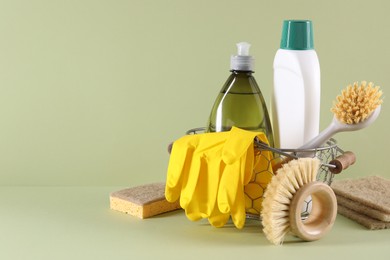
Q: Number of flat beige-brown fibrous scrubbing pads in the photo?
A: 3